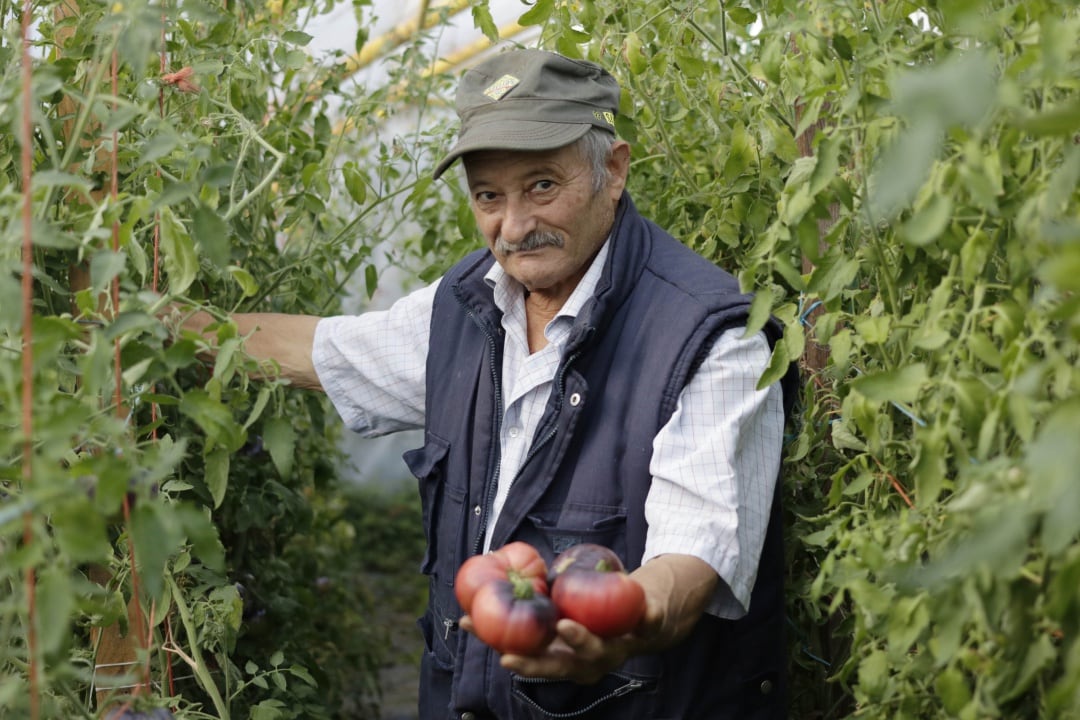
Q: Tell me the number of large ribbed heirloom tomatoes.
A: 4